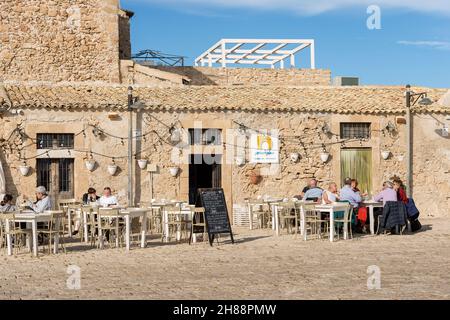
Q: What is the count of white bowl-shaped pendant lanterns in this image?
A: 9